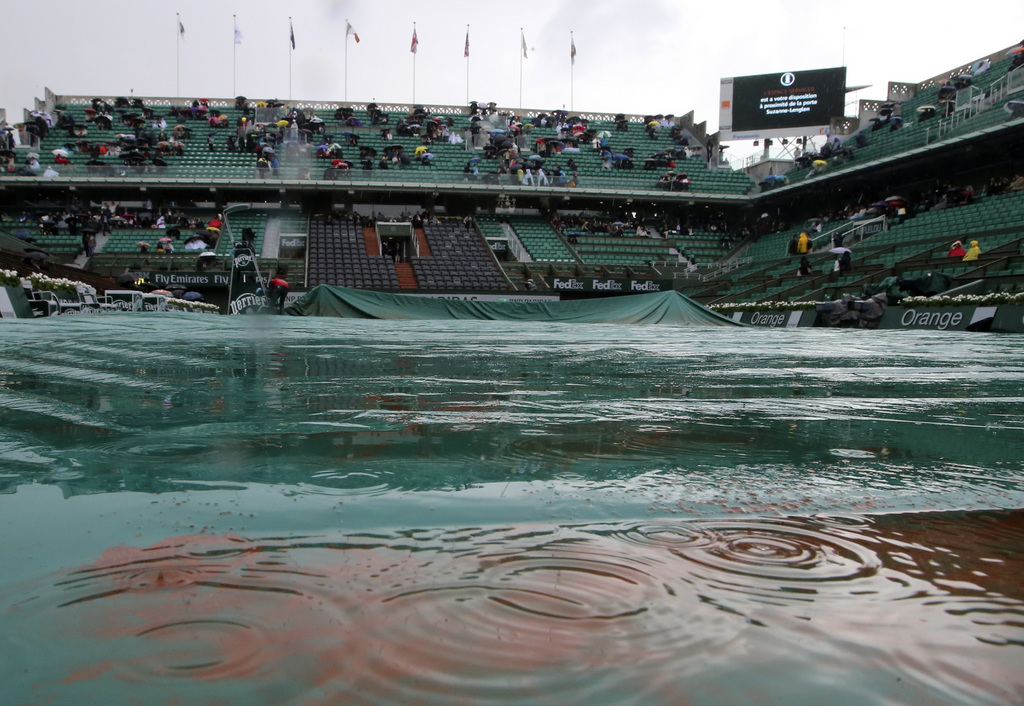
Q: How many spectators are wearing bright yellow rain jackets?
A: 2